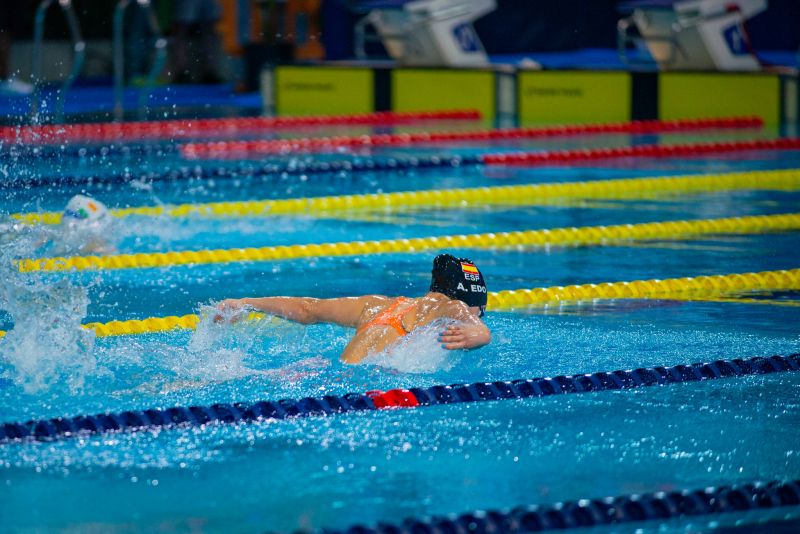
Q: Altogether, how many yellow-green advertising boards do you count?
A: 4